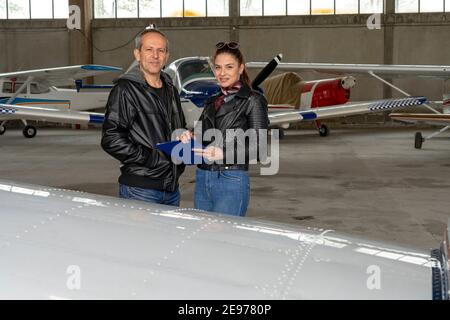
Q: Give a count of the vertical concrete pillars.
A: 3